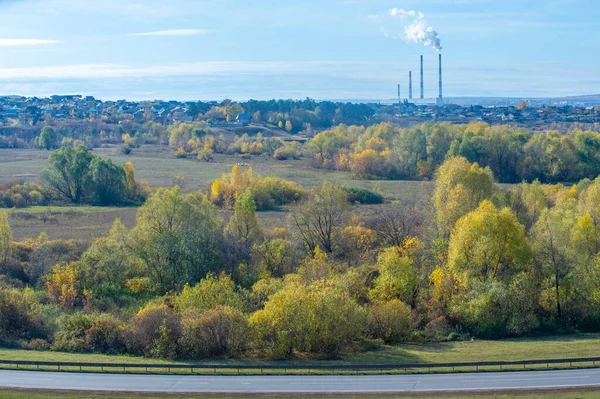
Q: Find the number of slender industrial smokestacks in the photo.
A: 4